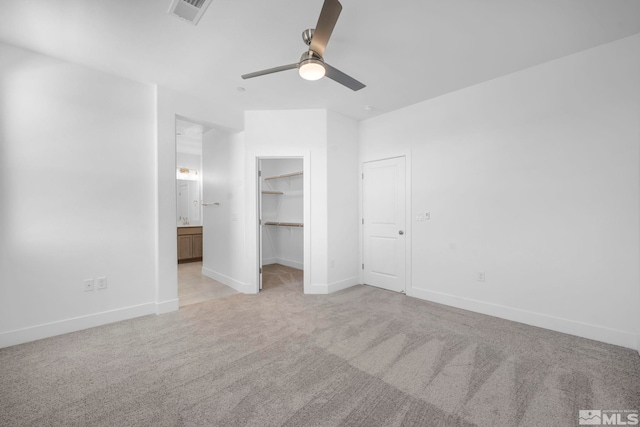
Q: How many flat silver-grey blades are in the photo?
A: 3